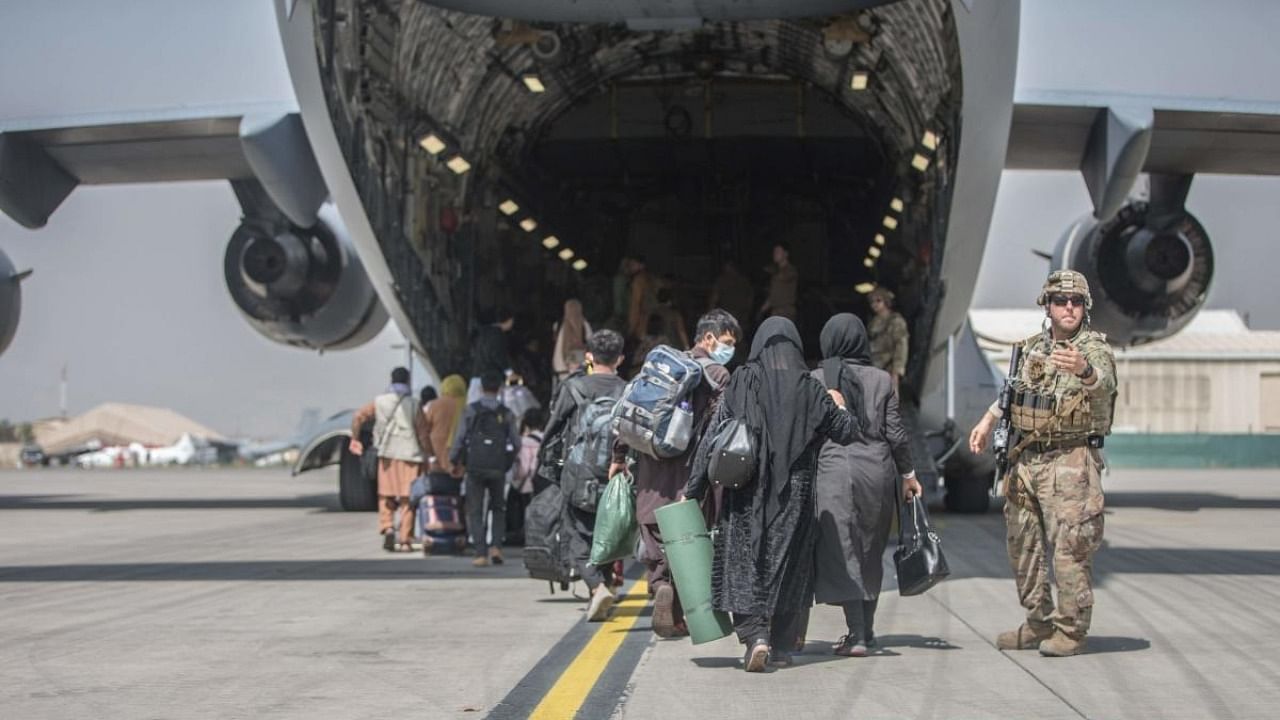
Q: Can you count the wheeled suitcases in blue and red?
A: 1